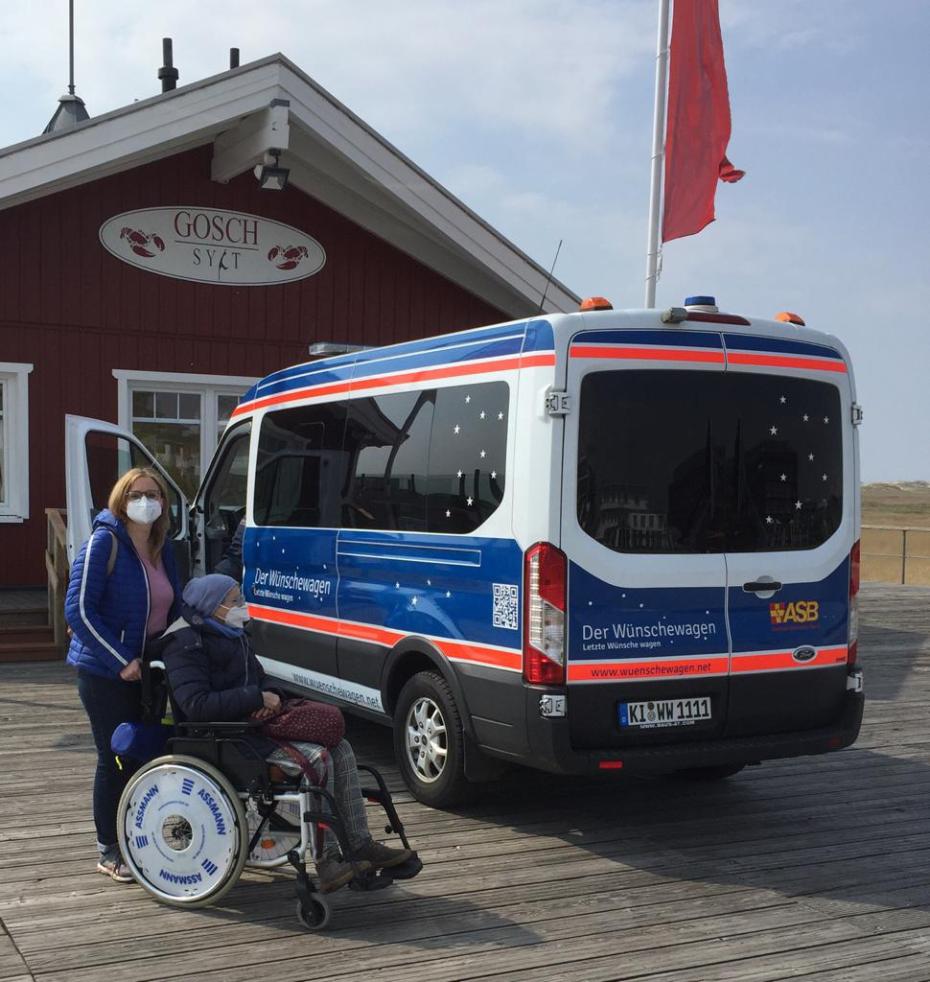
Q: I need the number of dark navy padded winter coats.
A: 1